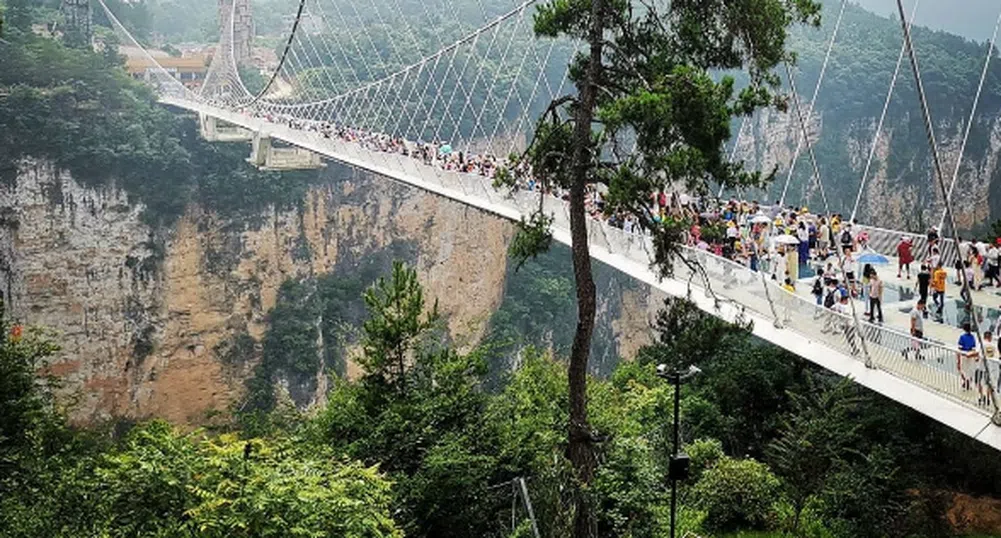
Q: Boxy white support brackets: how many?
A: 2